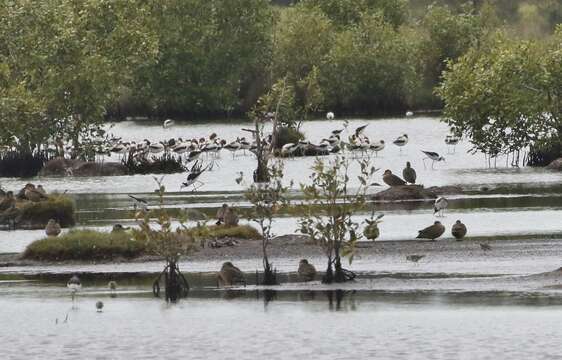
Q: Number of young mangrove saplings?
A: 3